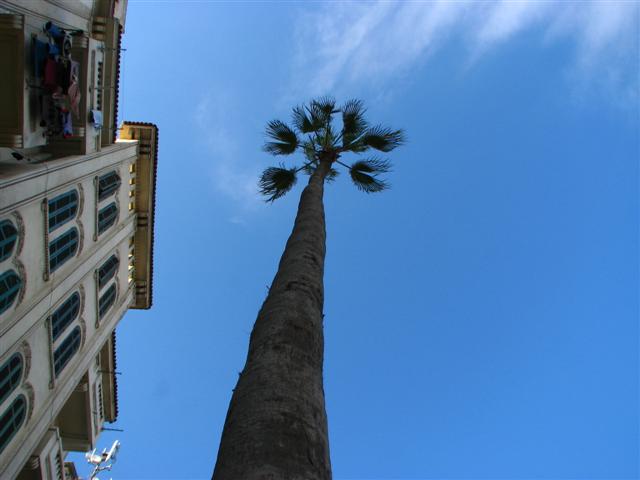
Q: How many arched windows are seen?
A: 12